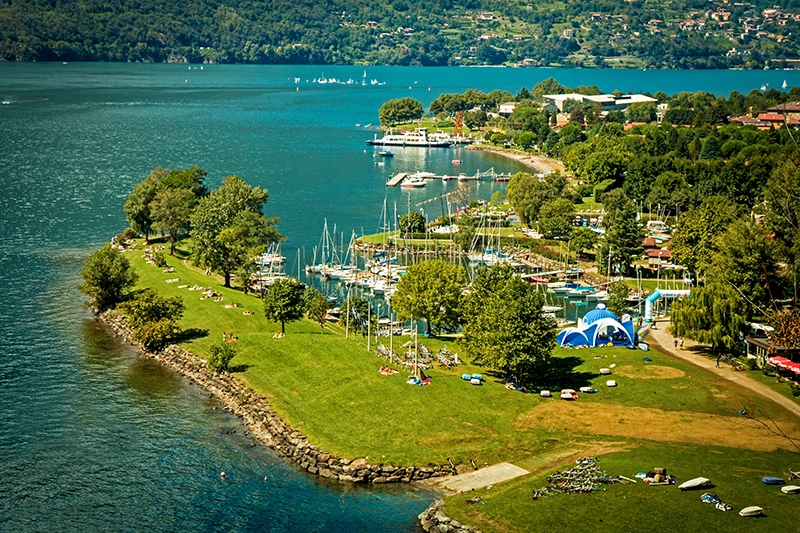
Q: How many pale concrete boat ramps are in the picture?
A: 1